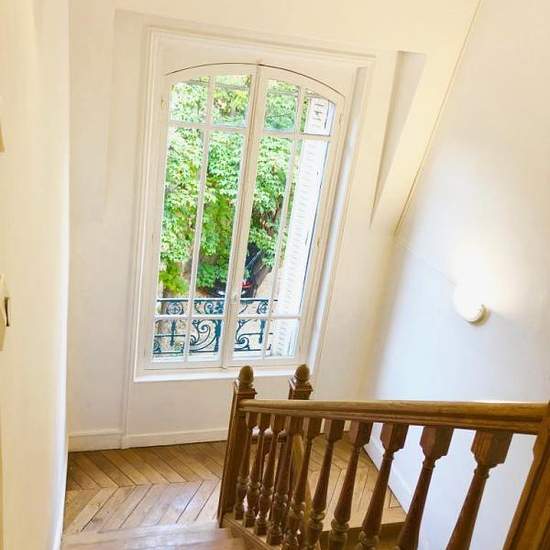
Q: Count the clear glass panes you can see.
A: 12